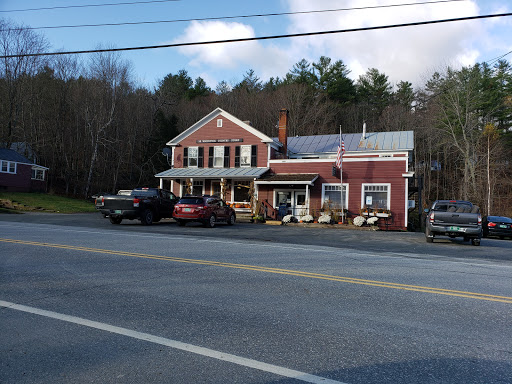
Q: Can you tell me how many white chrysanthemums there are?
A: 5